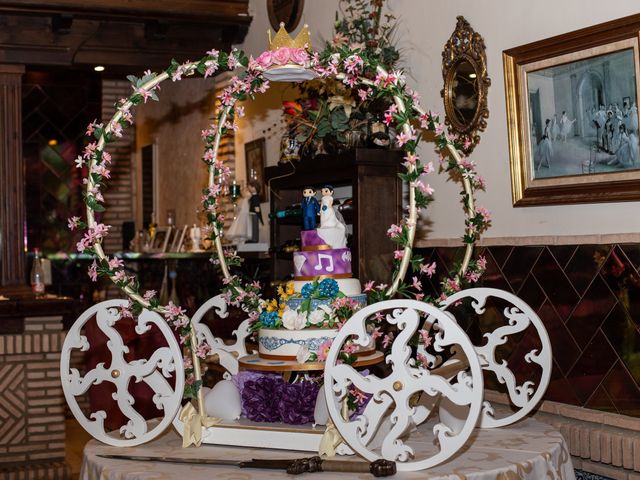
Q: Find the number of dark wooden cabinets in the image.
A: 1